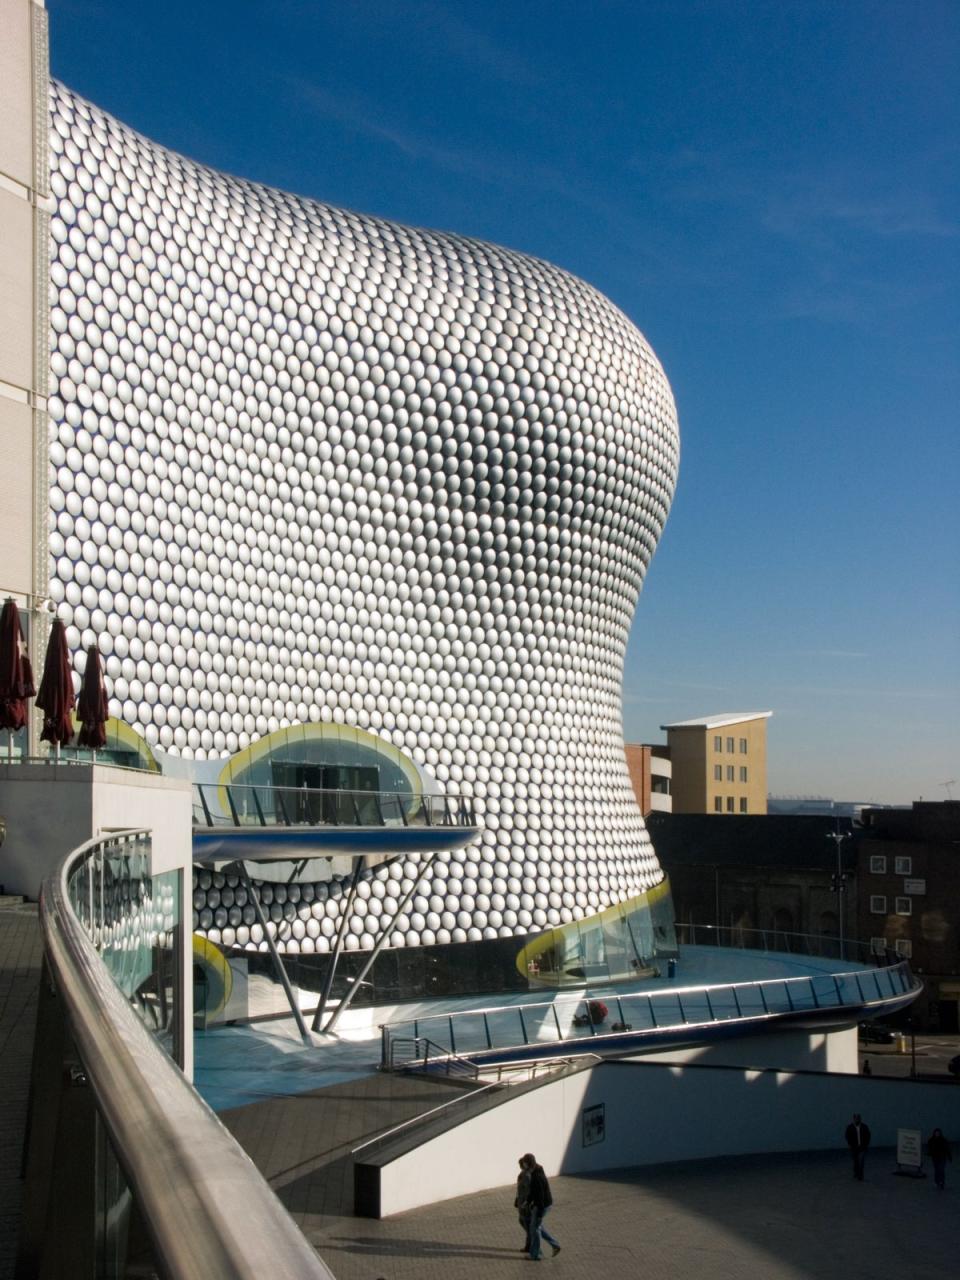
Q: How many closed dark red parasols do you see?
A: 3